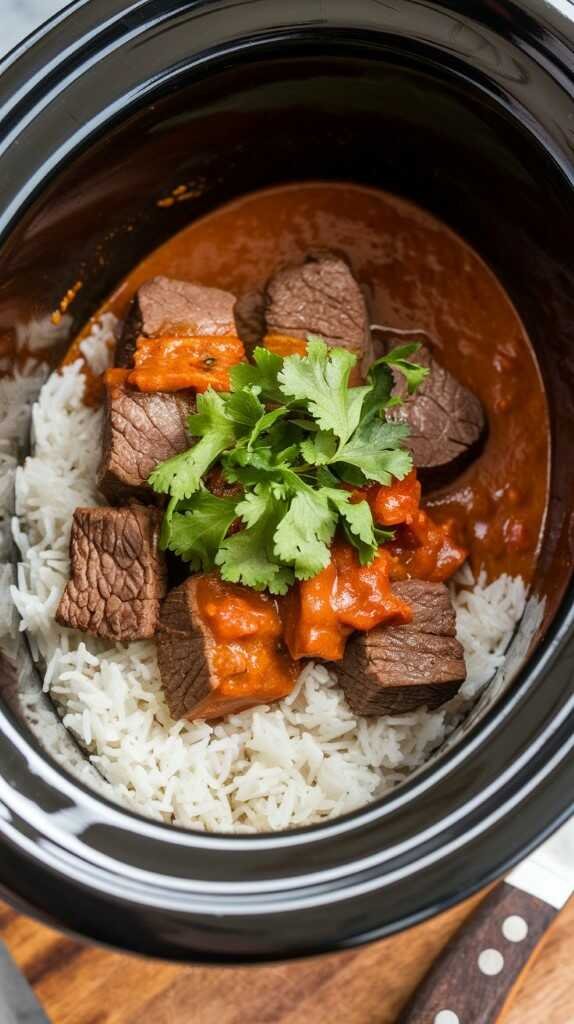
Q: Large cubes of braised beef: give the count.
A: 7